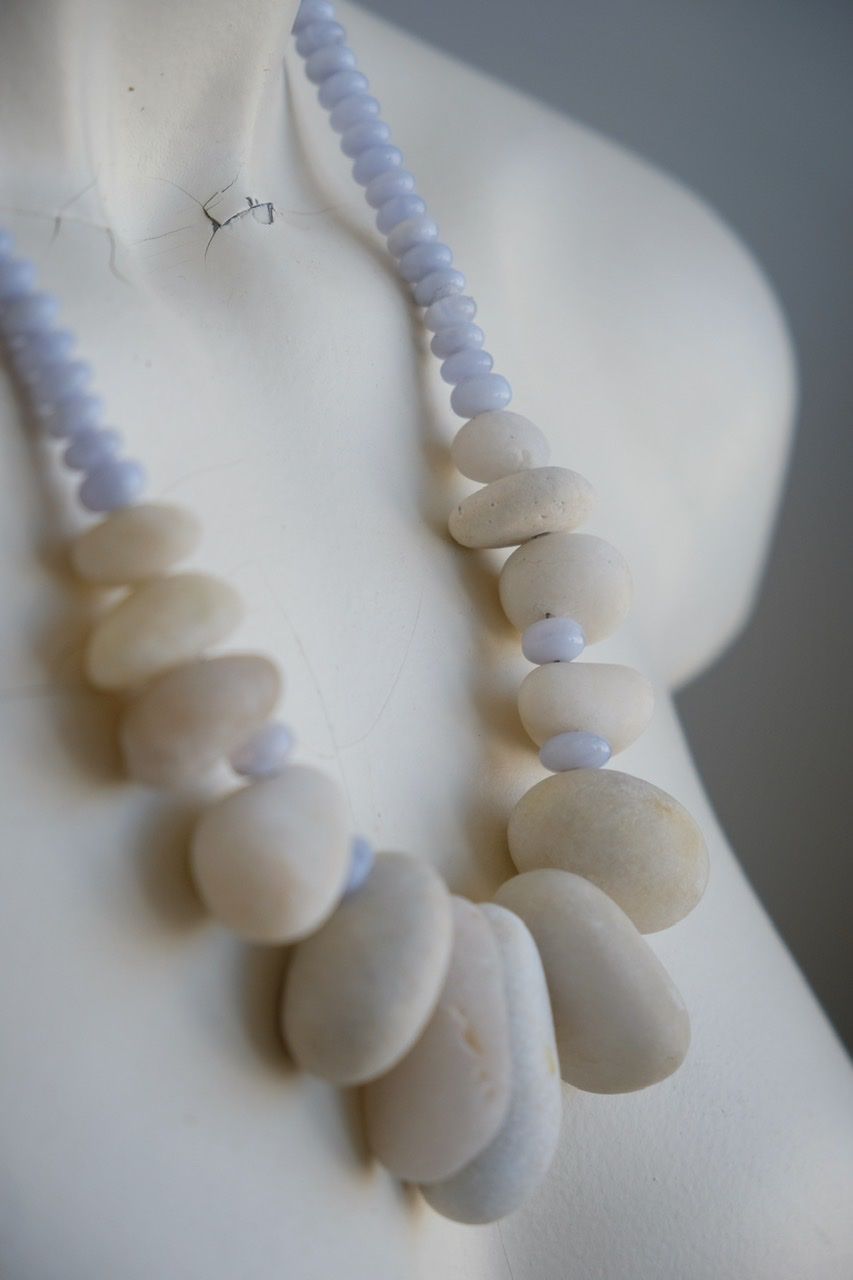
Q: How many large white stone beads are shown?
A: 13